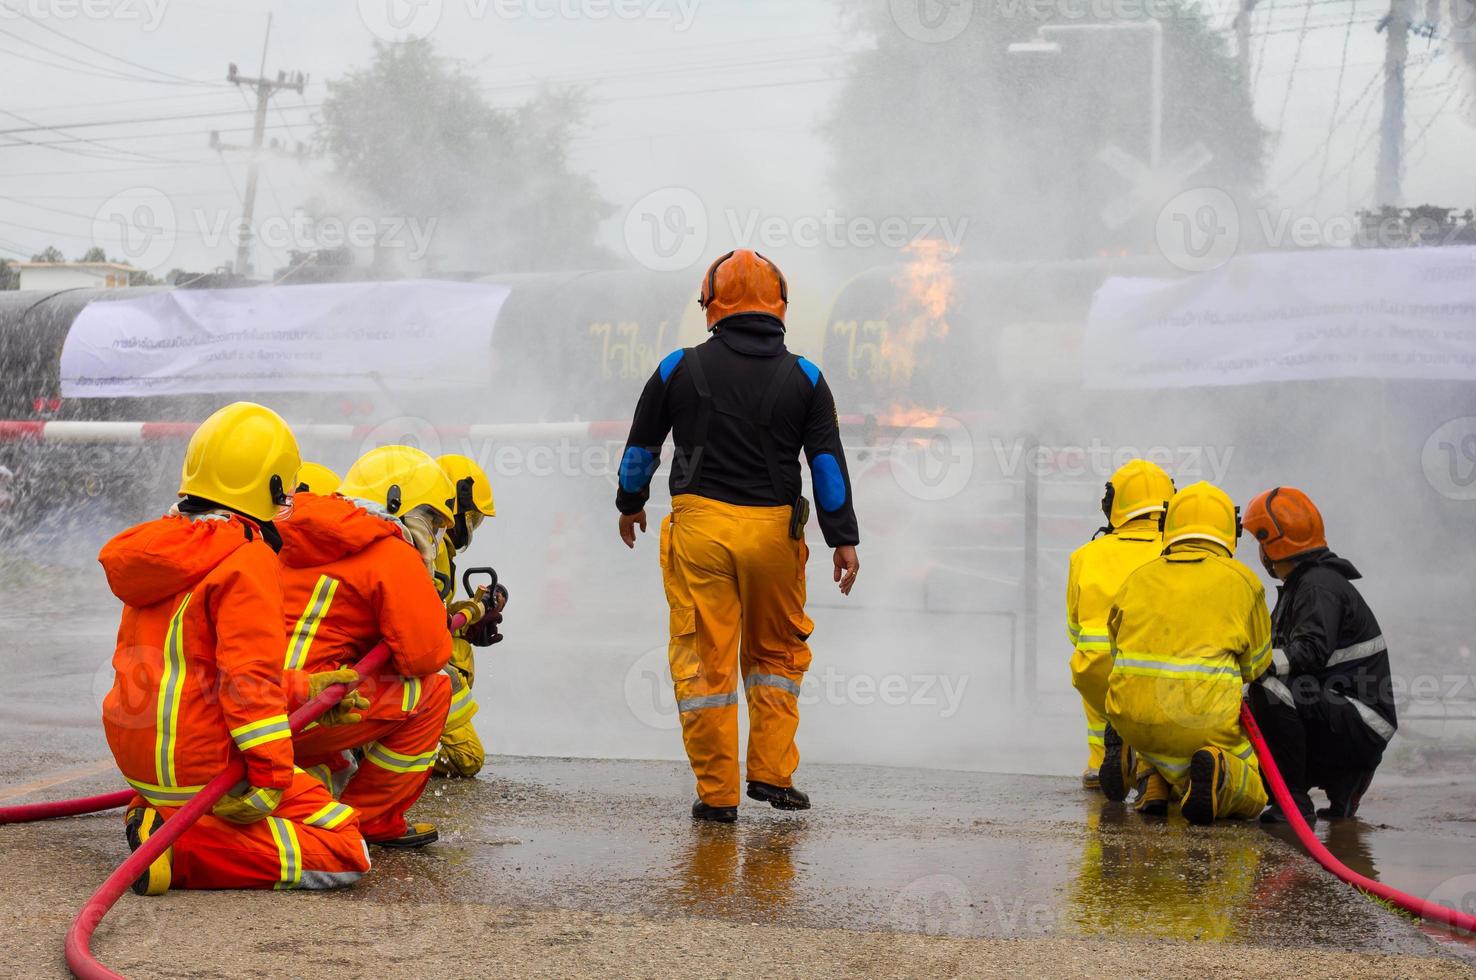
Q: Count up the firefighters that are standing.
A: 1